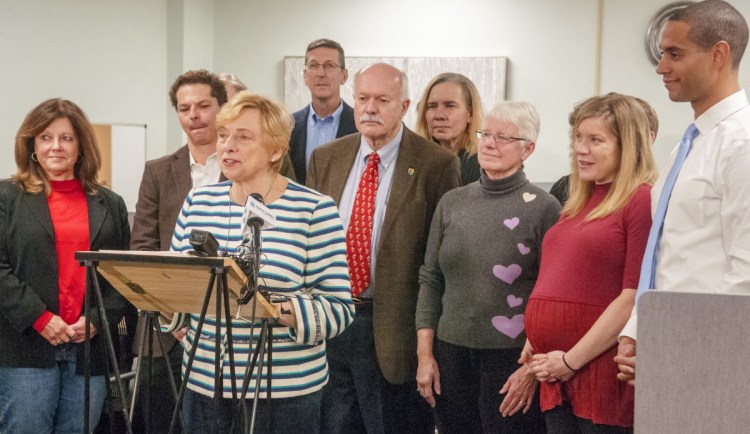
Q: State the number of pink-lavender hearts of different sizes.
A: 5